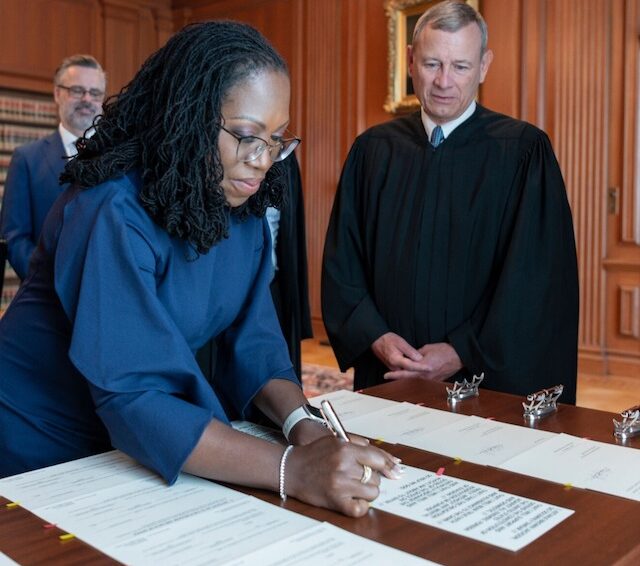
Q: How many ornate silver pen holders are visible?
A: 3